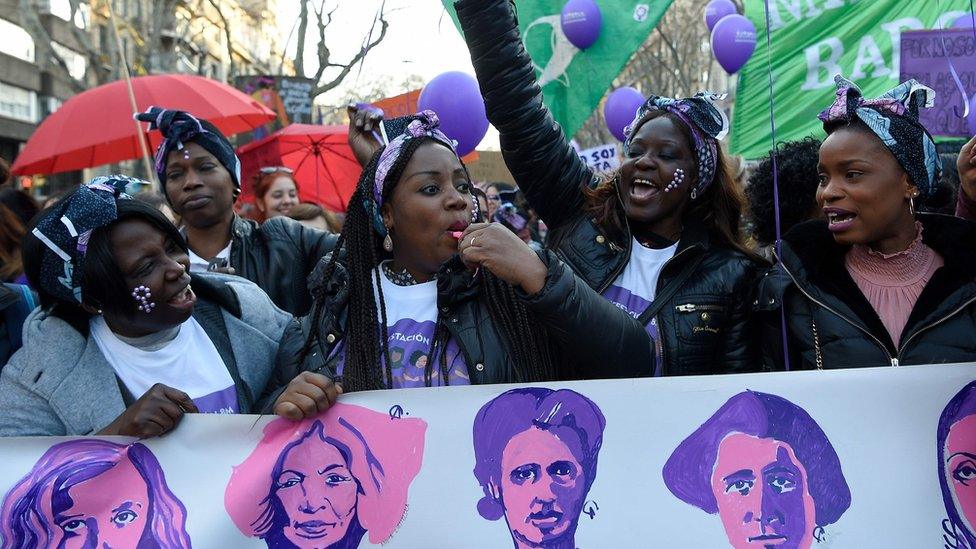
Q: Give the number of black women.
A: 5